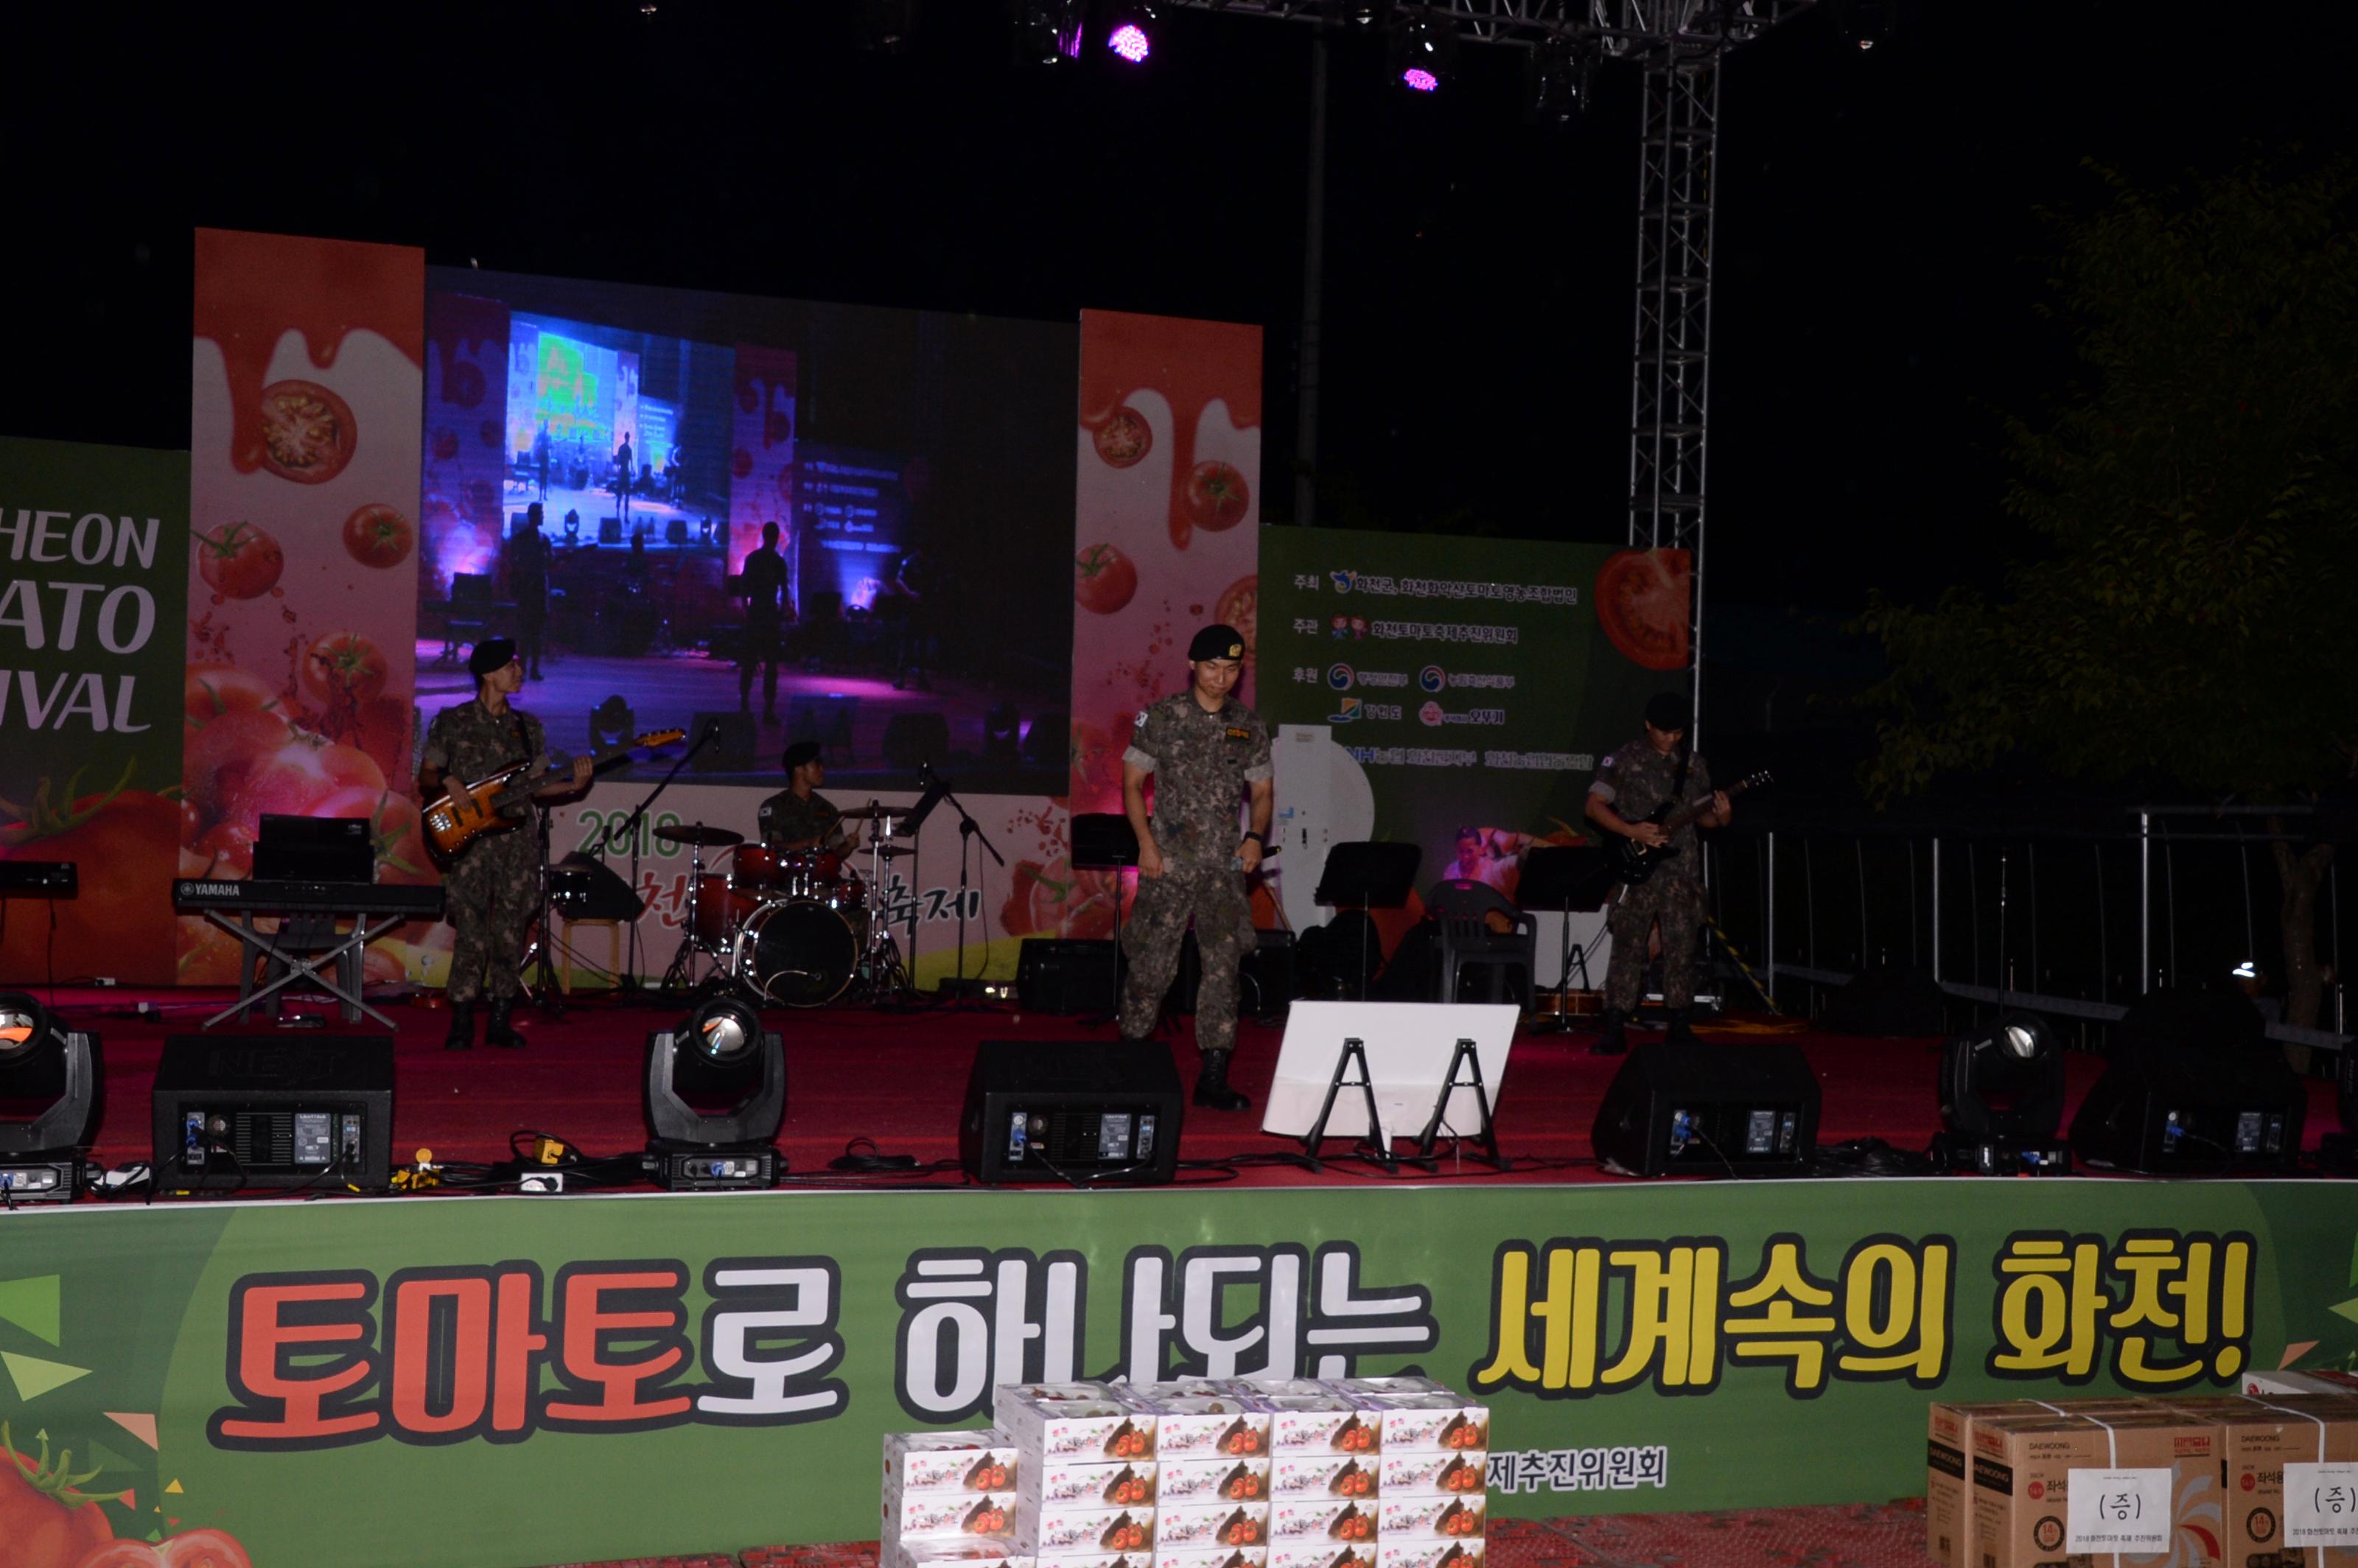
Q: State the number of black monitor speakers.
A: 4